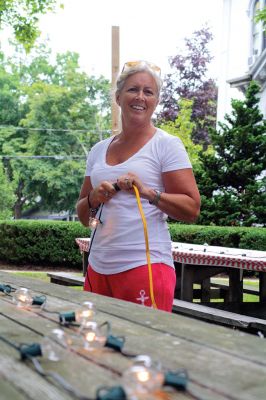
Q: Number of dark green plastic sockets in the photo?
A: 7